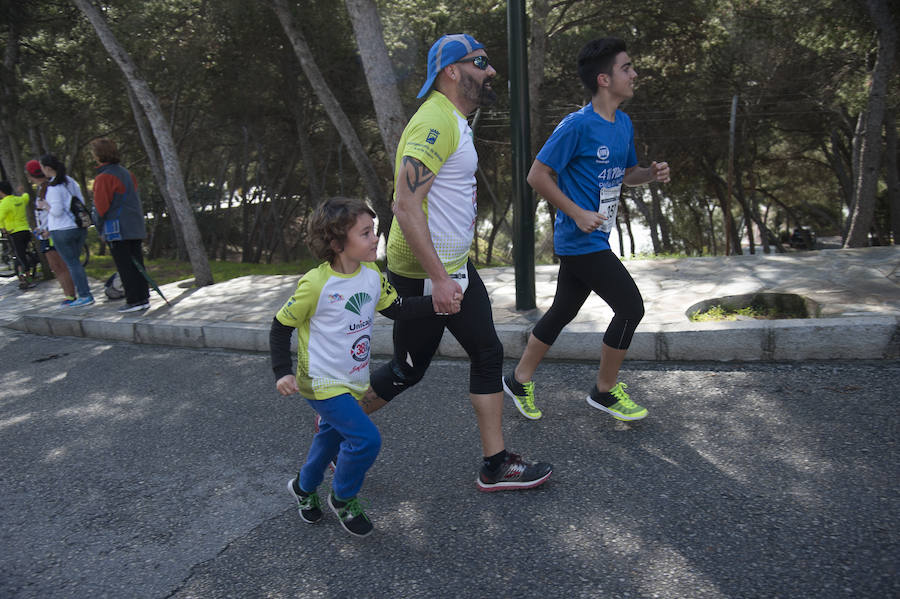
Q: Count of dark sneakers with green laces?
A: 2